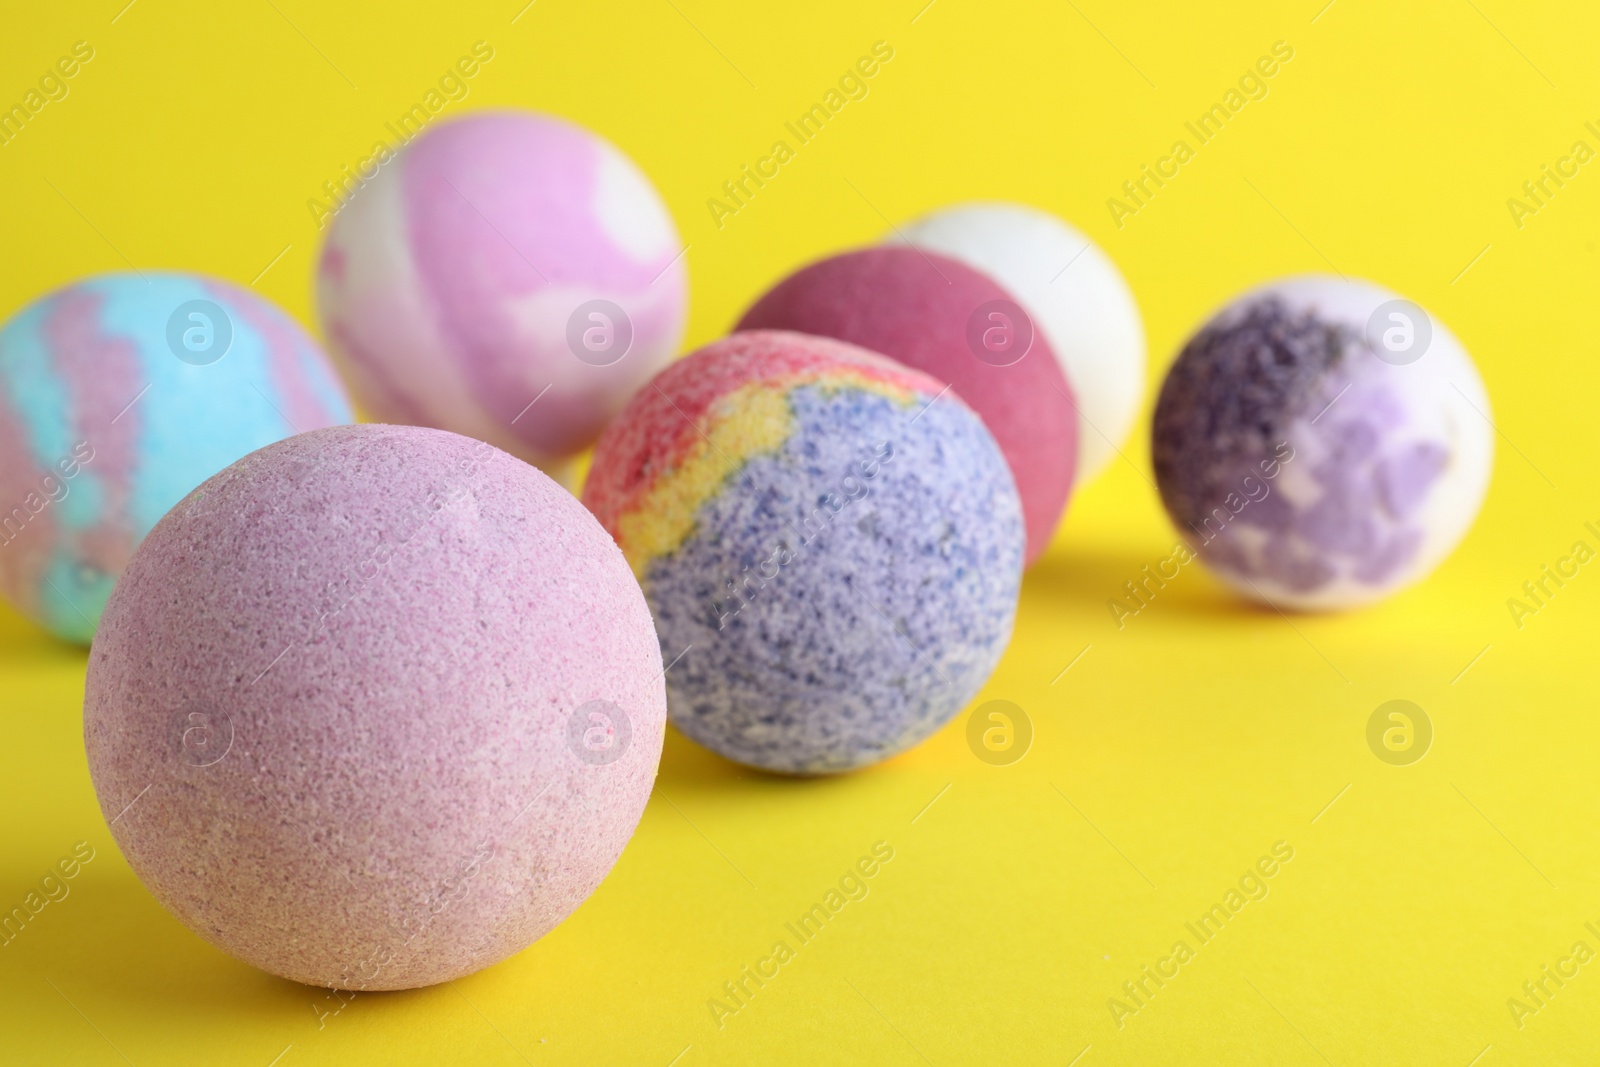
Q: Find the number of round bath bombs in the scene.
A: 7